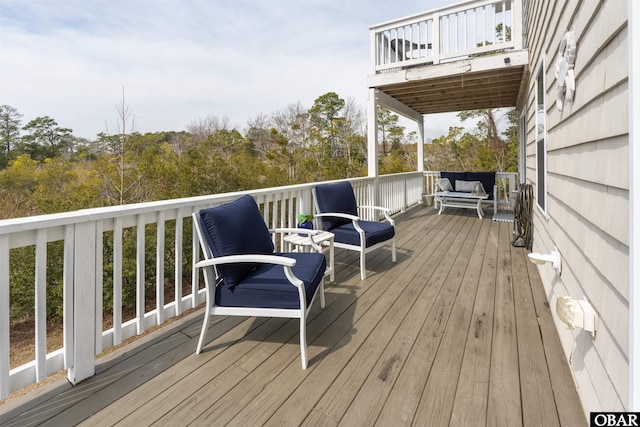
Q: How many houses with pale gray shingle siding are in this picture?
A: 1